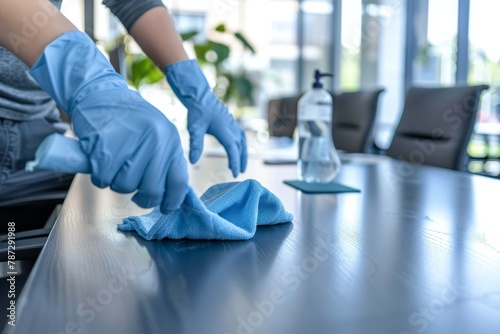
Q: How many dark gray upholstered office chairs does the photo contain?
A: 3